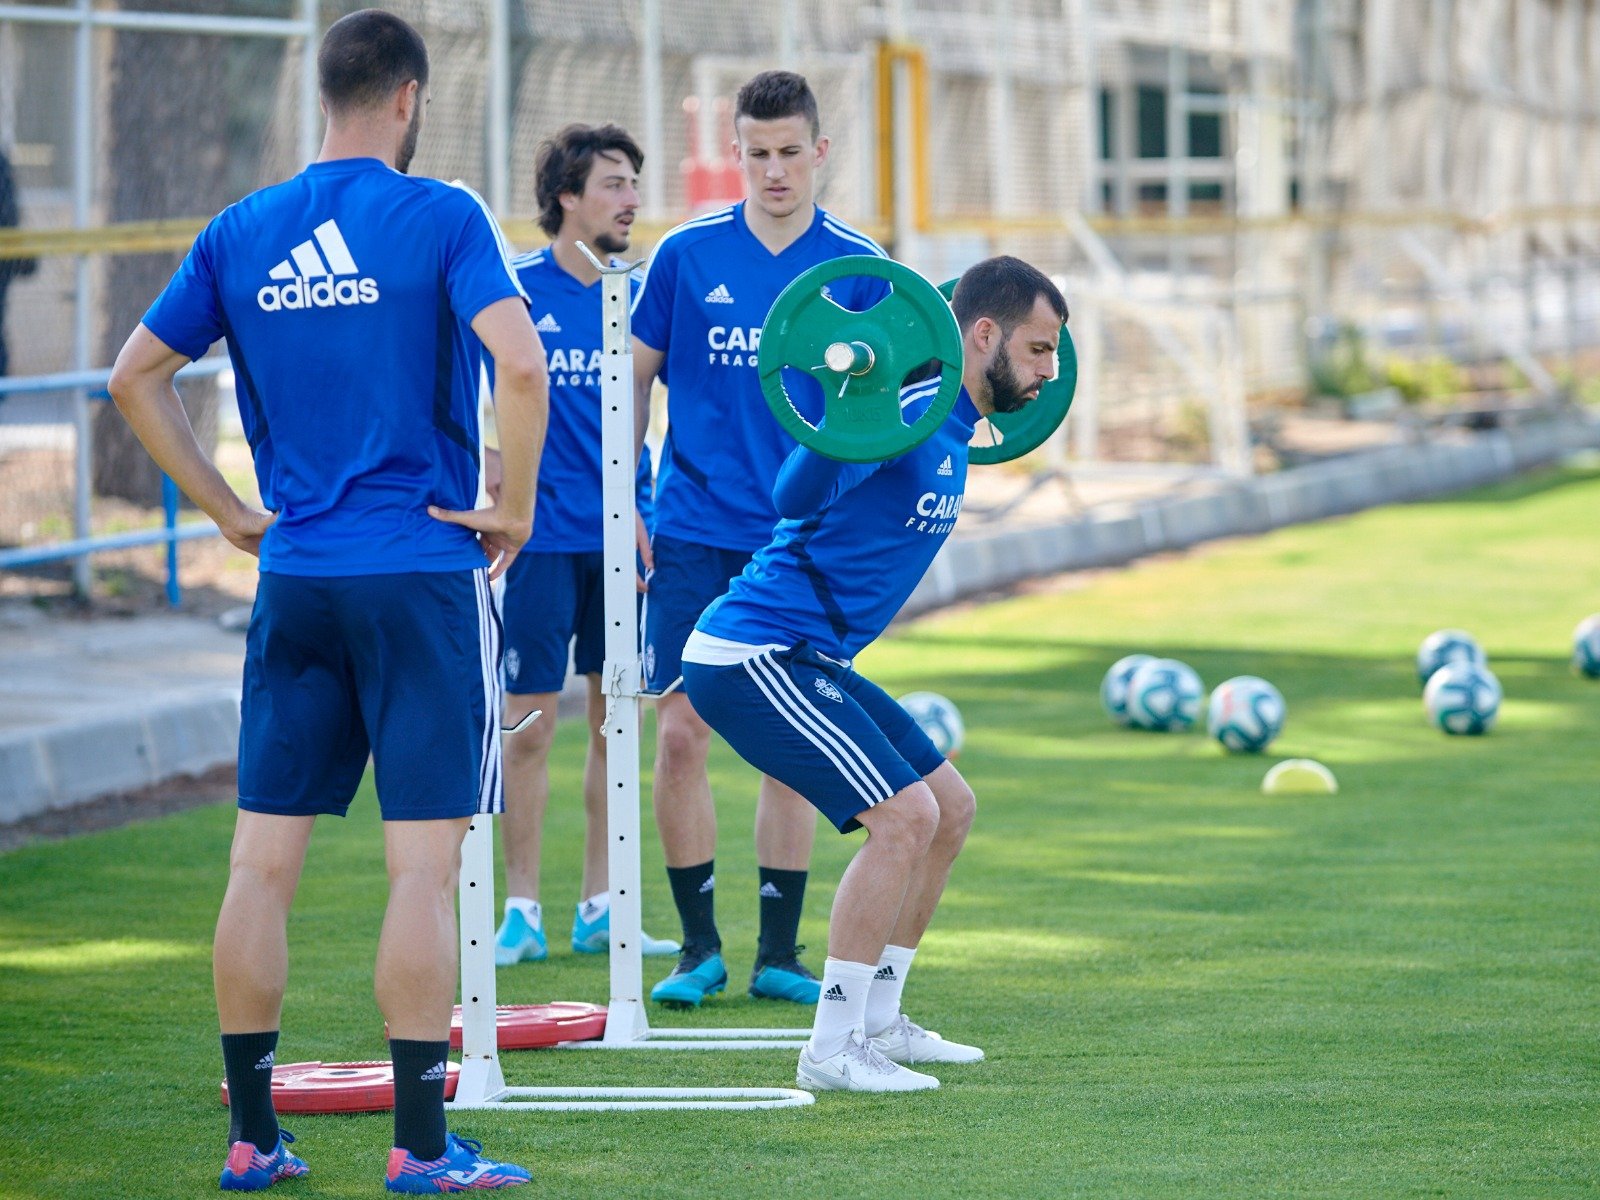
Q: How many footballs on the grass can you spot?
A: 7